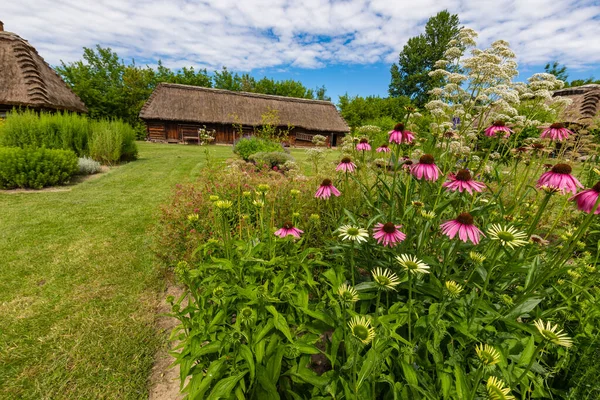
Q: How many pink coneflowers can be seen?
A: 14